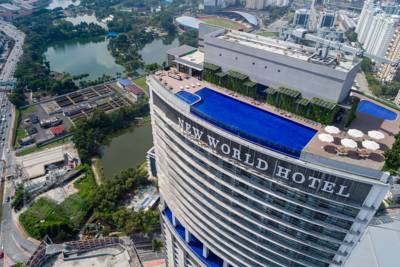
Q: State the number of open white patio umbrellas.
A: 6